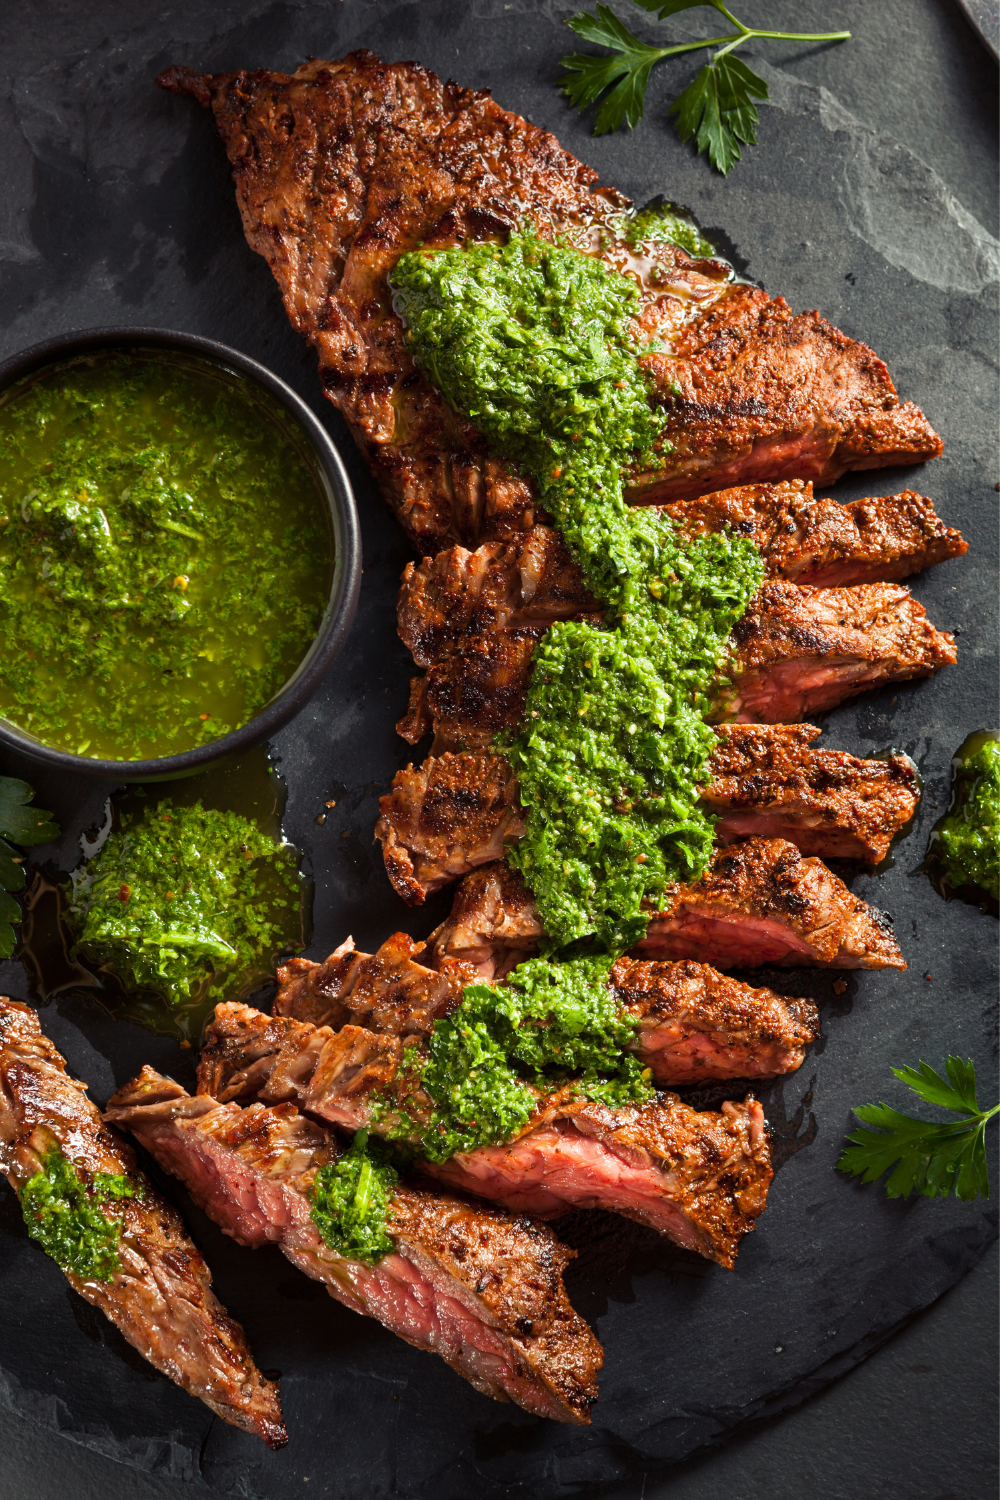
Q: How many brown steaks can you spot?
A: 9